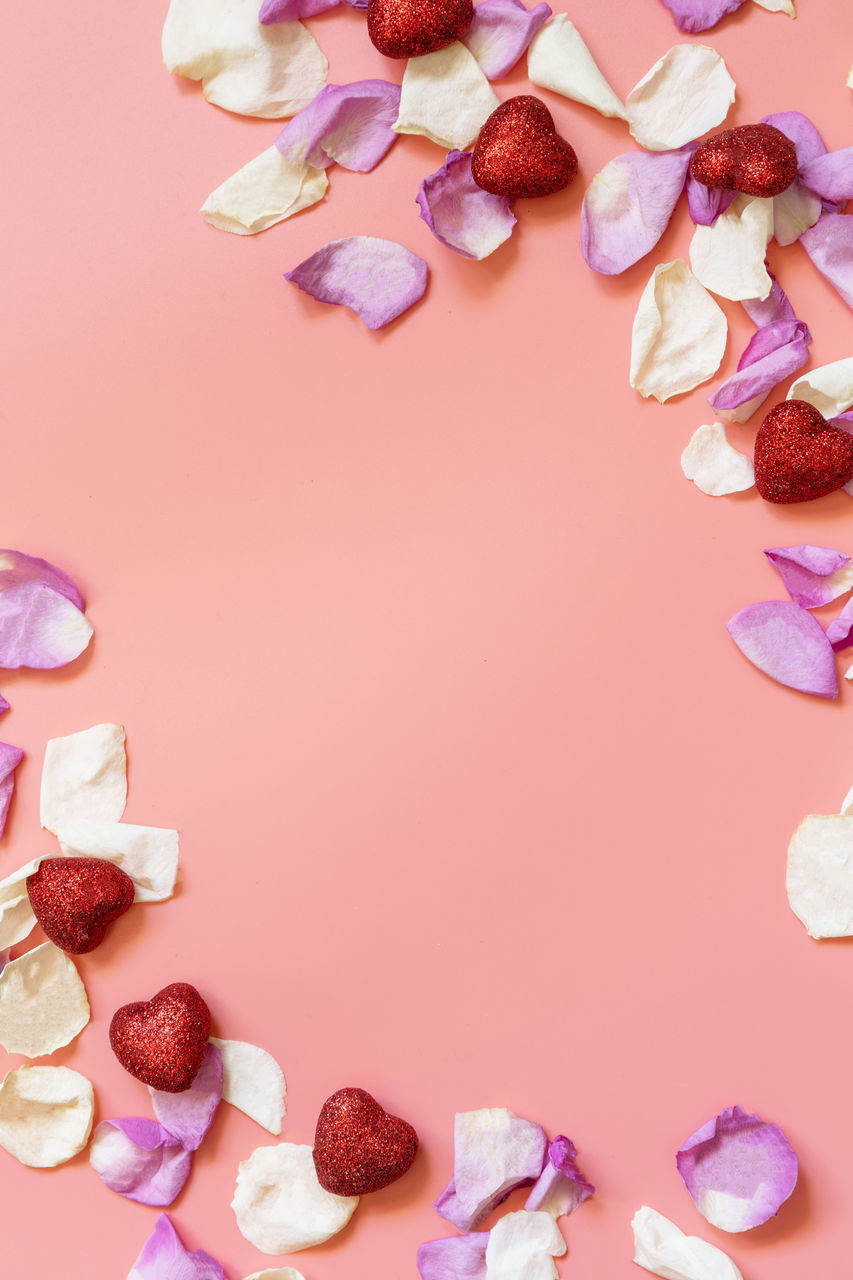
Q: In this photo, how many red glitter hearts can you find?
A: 7